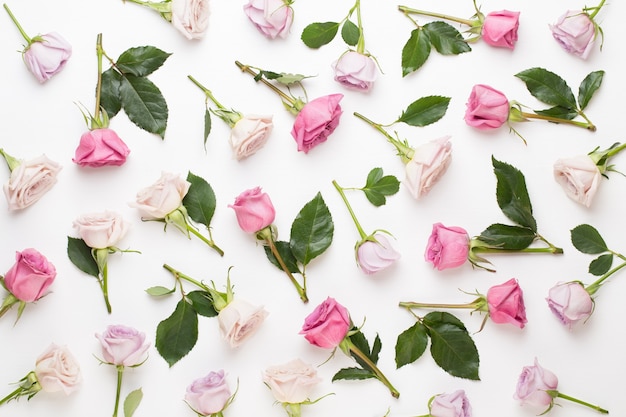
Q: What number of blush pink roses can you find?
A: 10